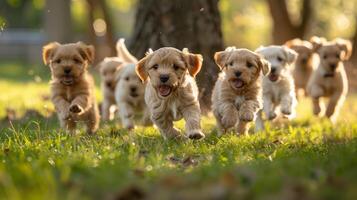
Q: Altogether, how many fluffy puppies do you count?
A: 8